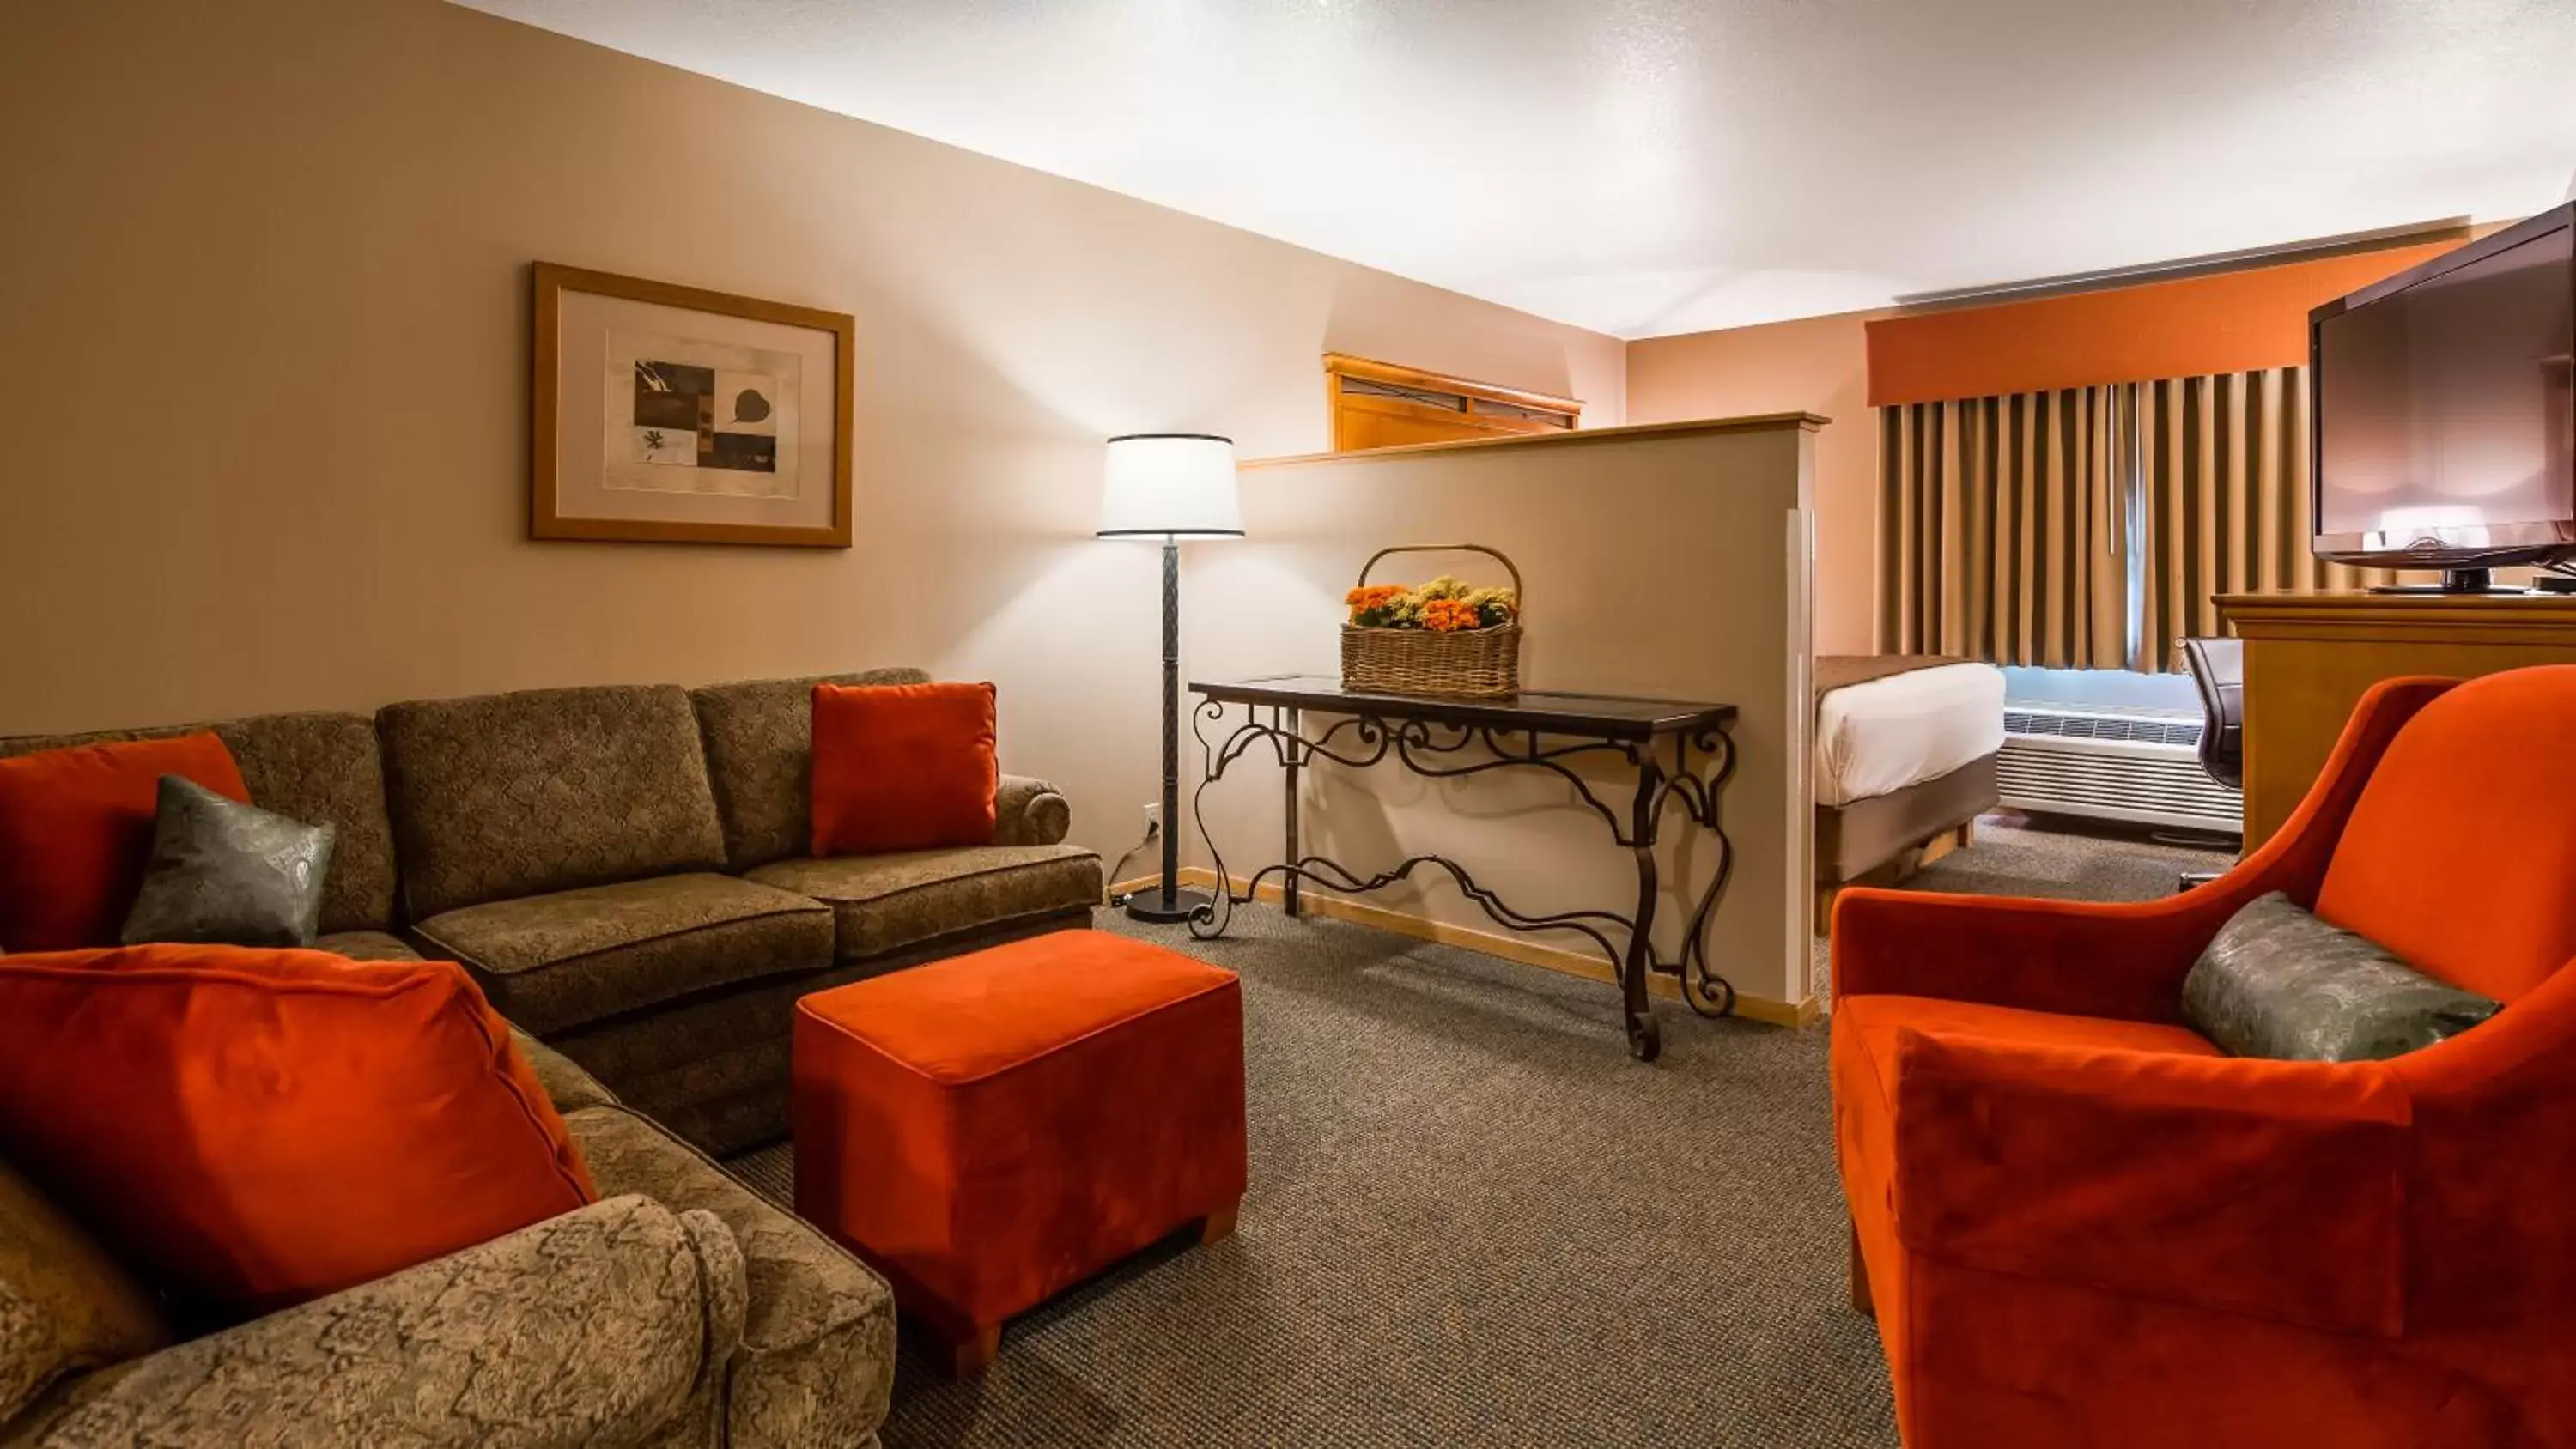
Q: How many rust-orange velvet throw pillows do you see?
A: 3